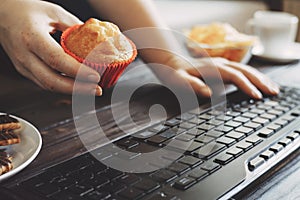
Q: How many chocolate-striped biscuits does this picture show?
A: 3